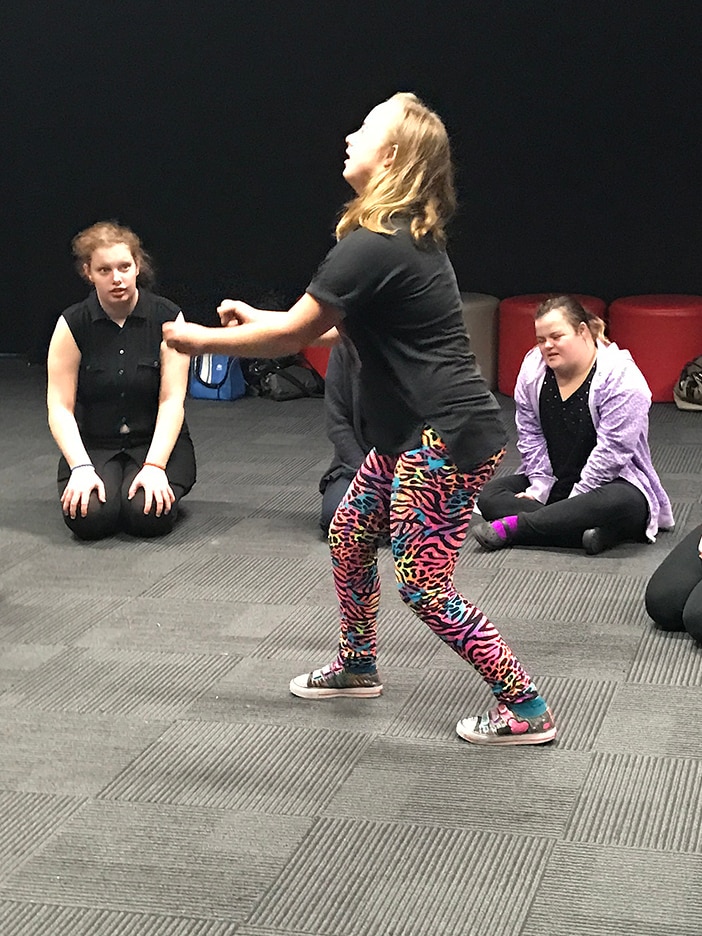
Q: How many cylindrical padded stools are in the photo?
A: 4